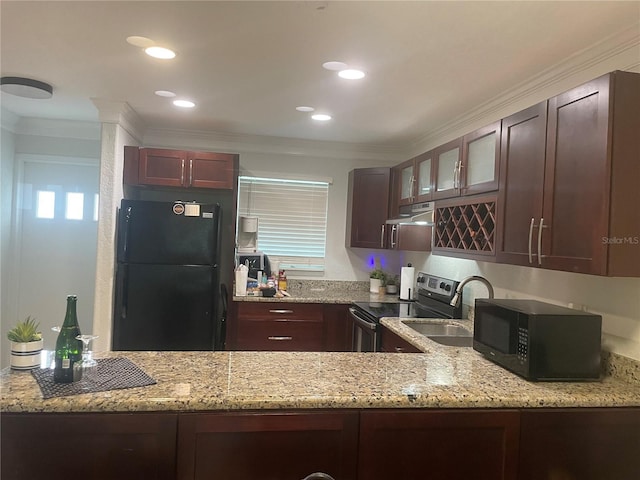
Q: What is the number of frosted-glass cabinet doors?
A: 4